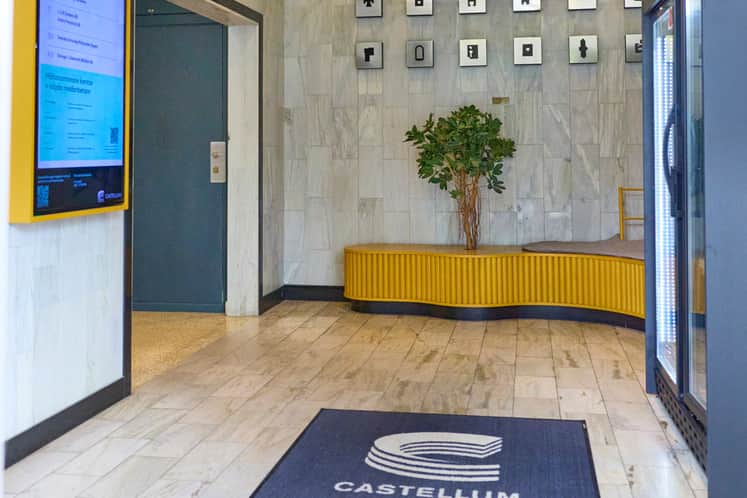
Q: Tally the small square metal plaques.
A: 12